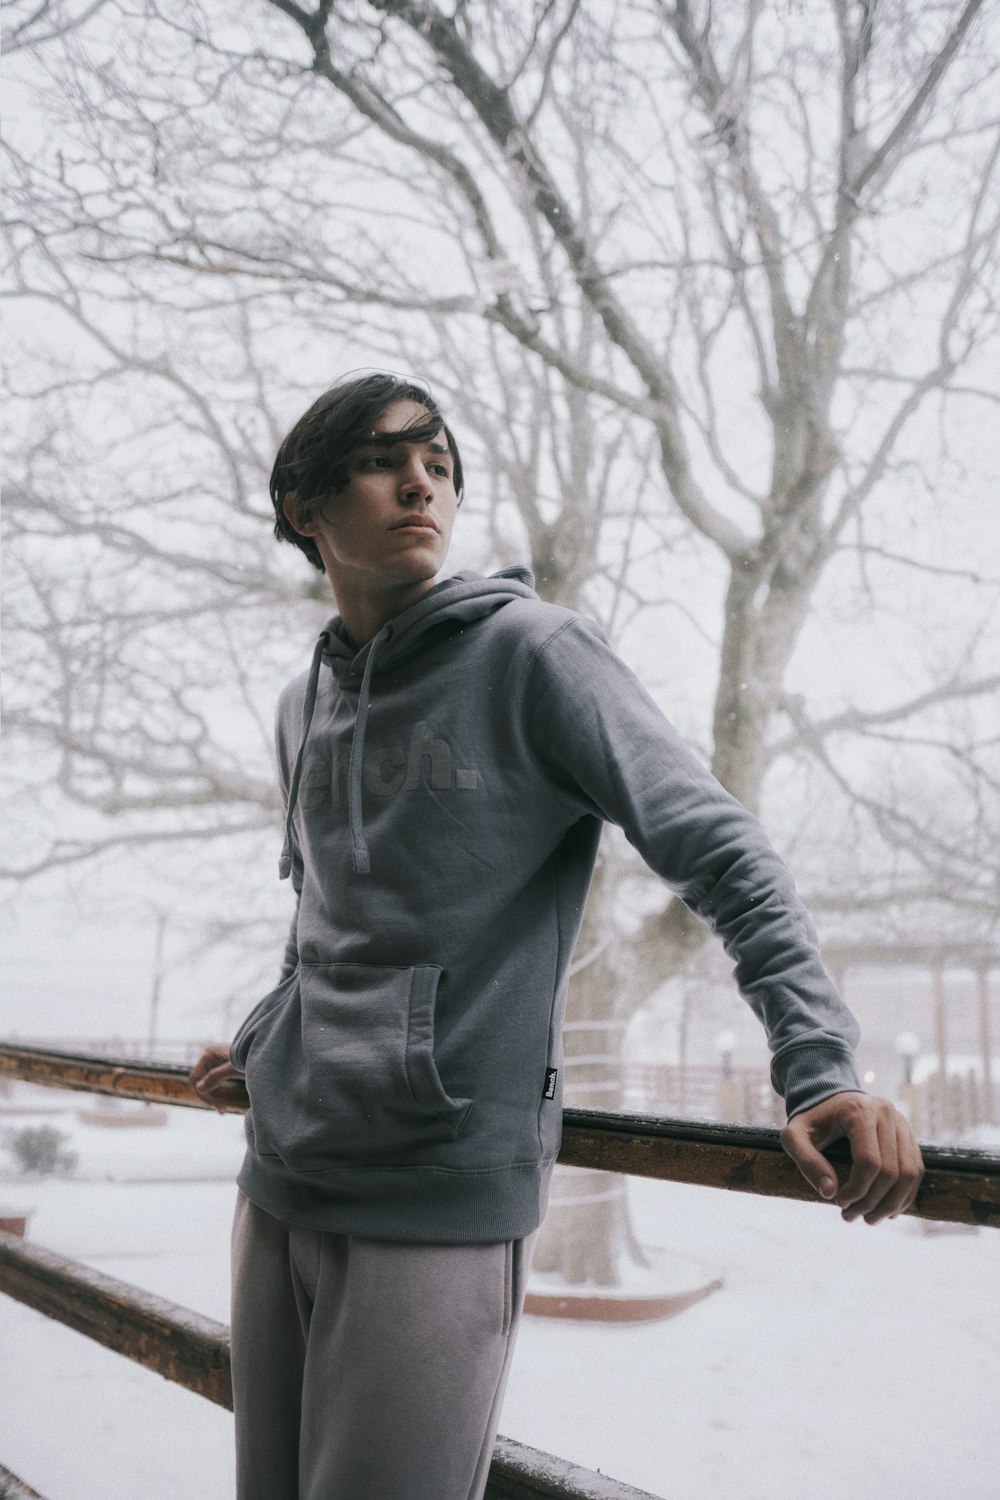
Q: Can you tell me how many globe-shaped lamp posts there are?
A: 2